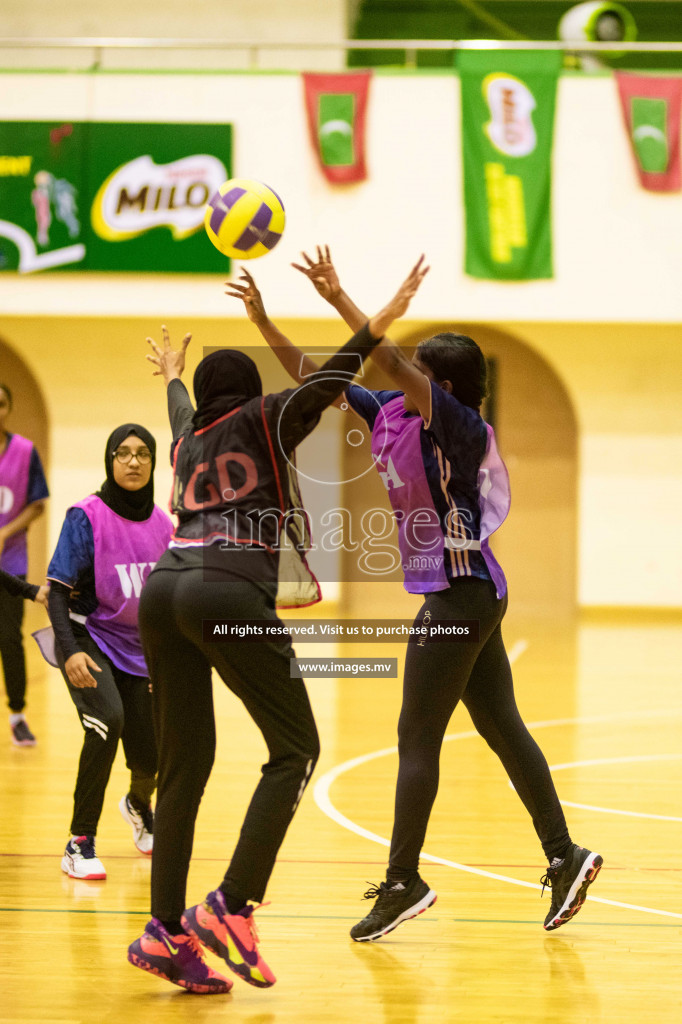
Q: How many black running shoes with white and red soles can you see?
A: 2